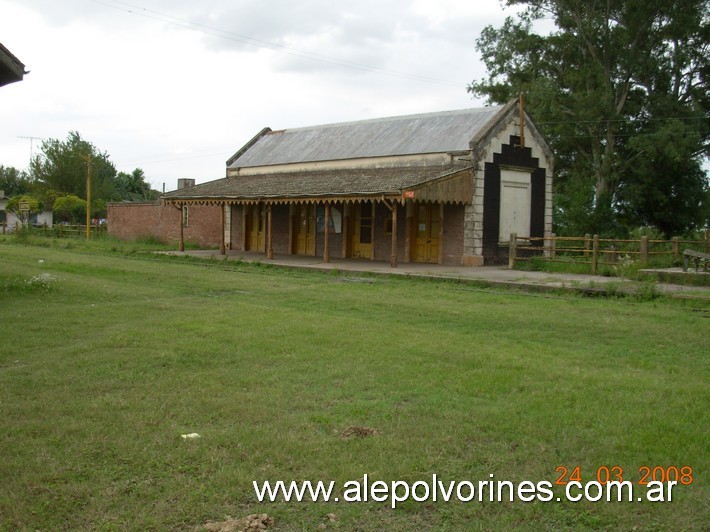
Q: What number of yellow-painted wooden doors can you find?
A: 4